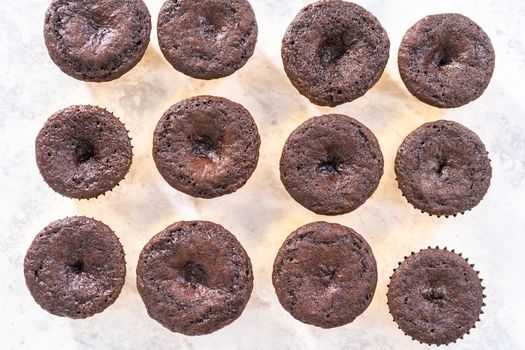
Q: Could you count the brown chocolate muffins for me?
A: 12